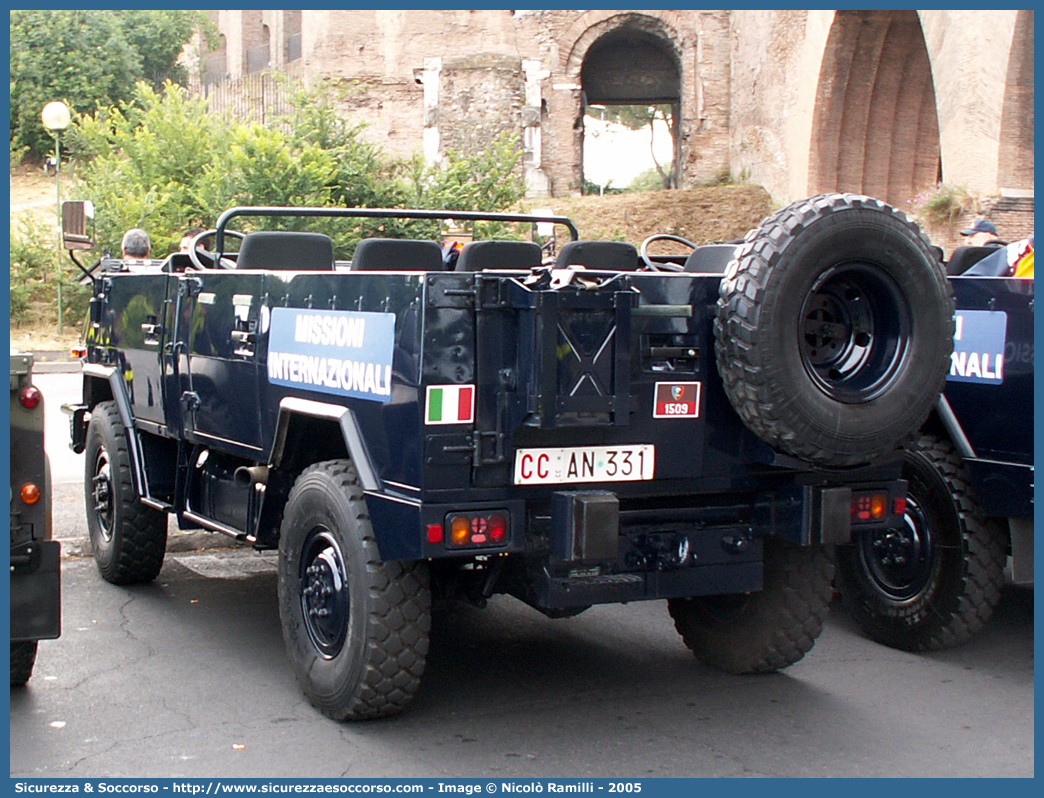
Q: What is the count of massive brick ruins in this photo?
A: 1